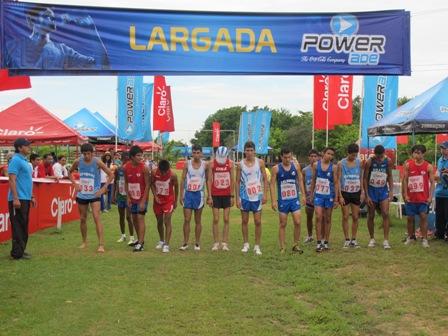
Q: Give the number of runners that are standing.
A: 13